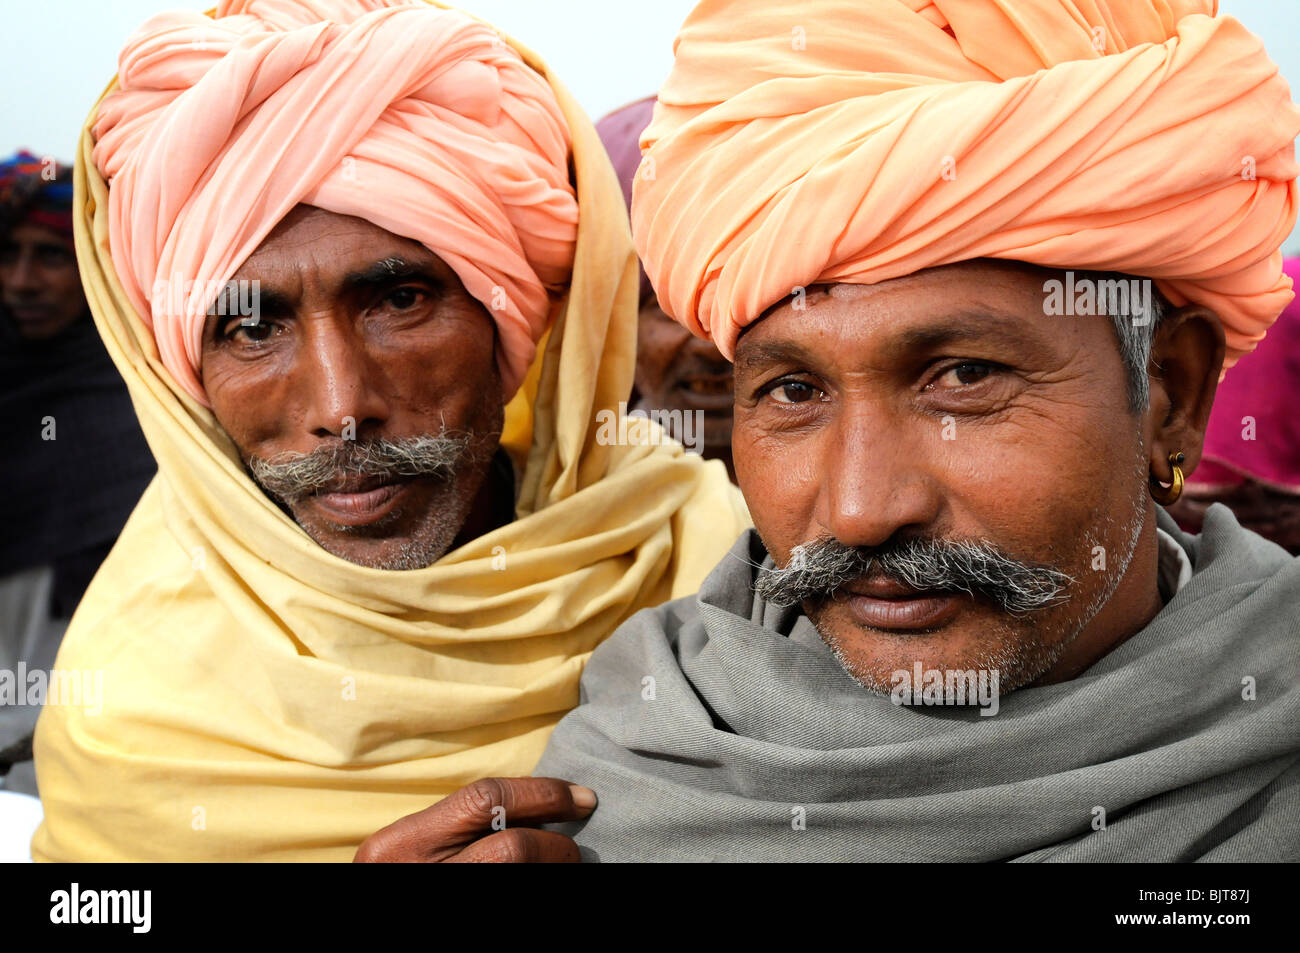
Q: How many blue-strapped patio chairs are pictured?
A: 0